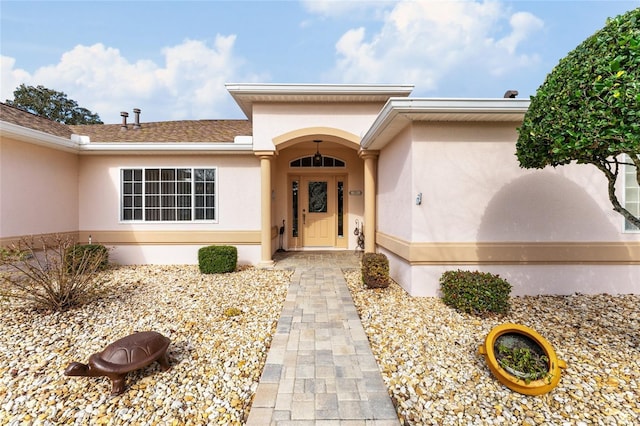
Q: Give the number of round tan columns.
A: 2